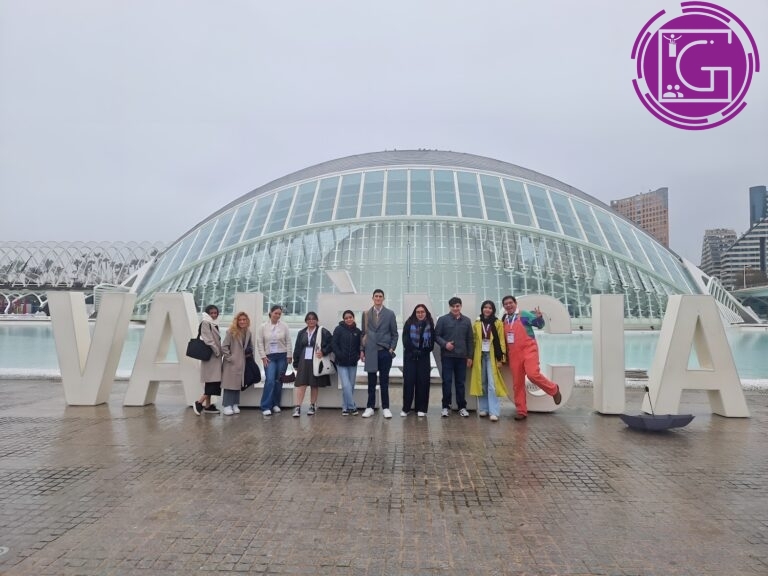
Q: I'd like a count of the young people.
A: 10